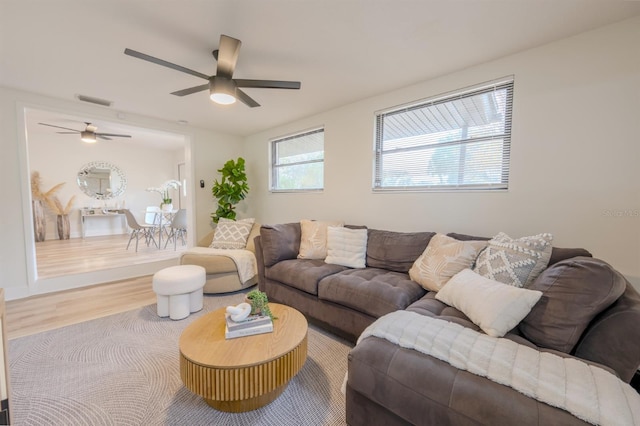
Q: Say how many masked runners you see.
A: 0